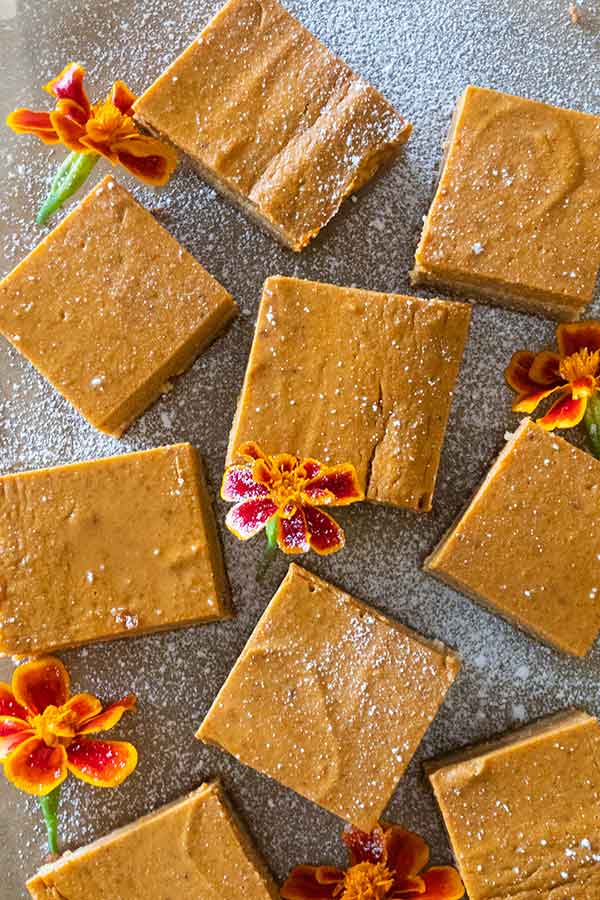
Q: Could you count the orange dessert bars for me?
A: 9